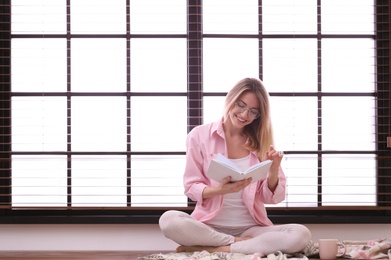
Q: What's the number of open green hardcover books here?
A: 0